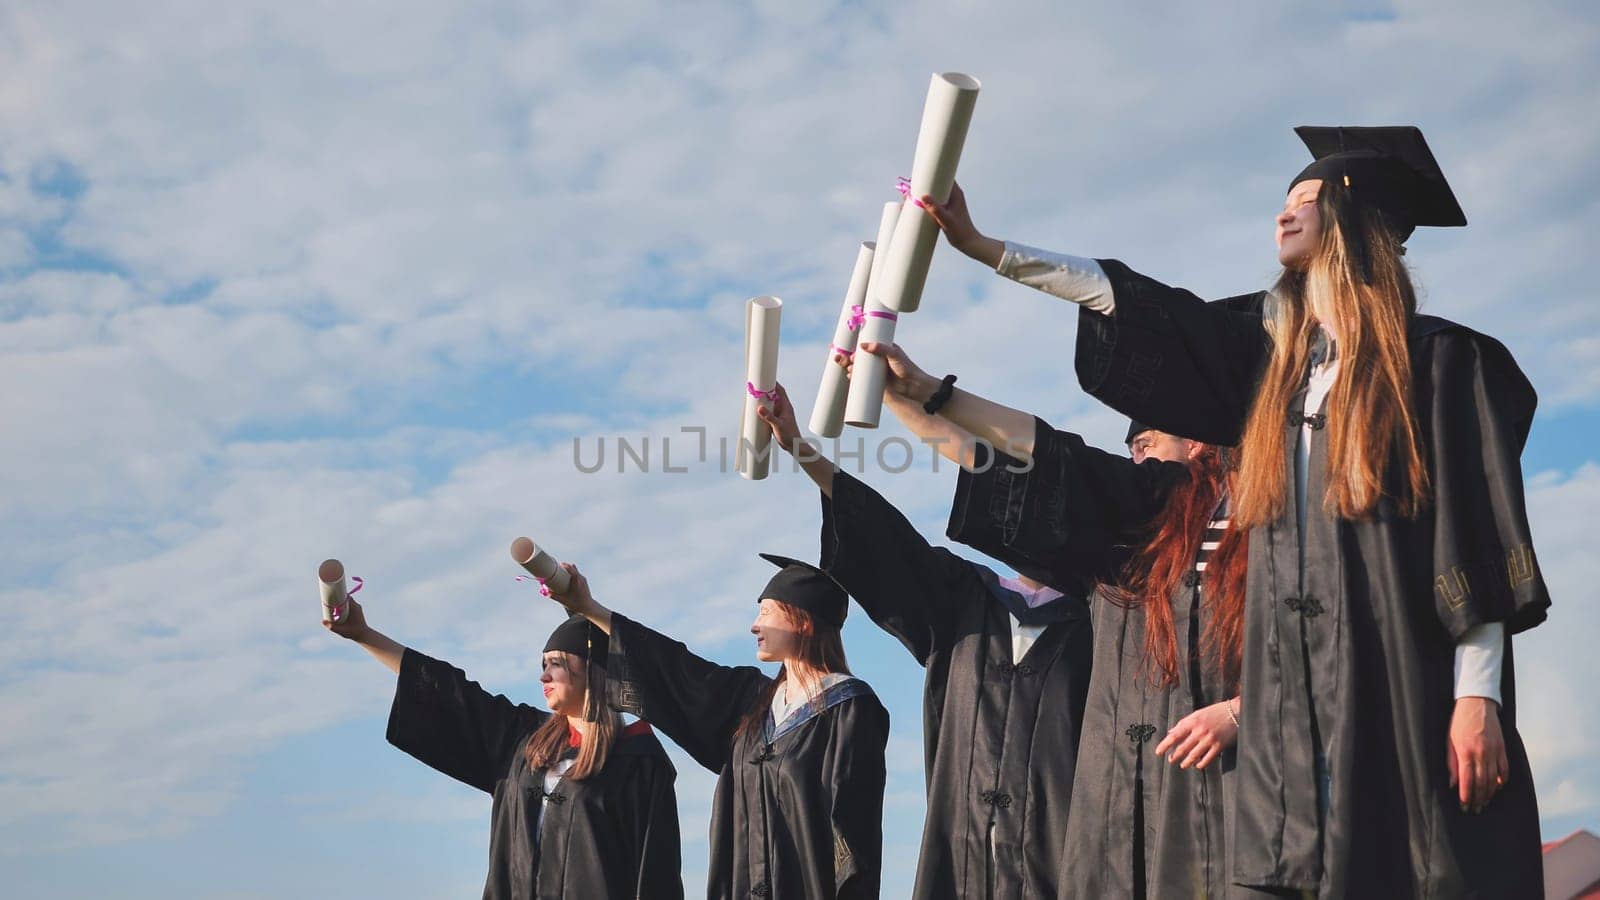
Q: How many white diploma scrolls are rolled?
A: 6